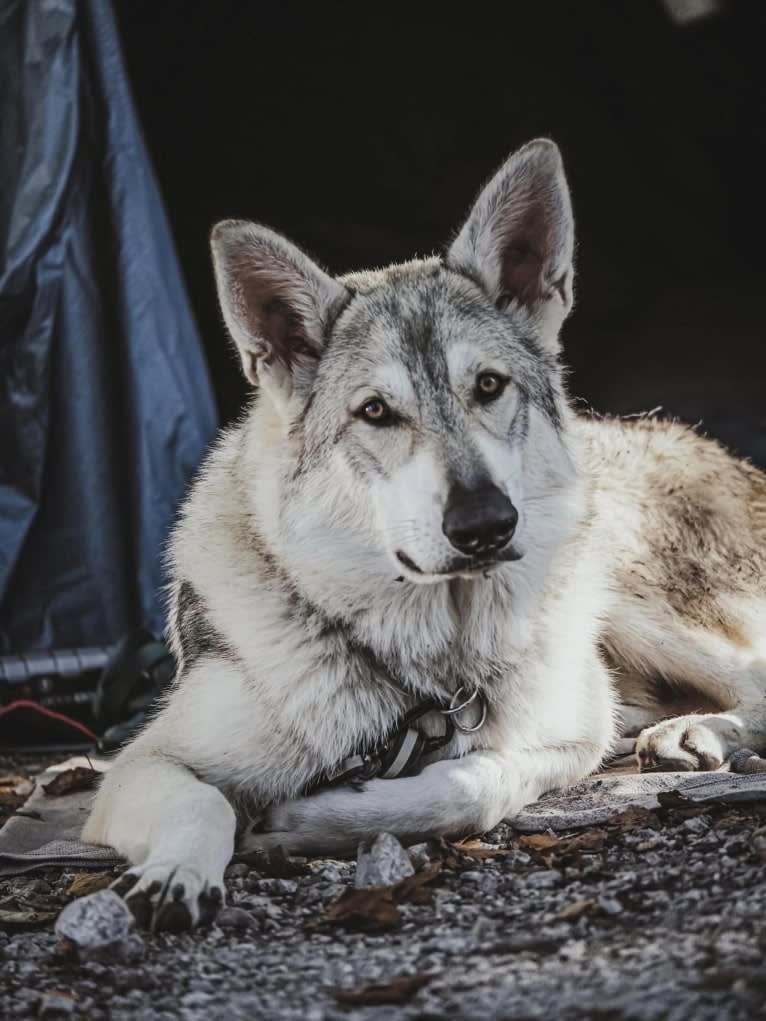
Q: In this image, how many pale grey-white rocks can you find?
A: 2